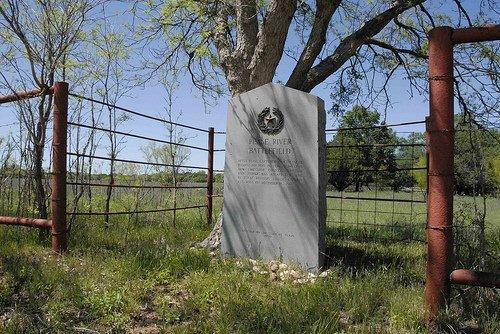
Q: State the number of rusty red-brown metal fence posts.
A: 3